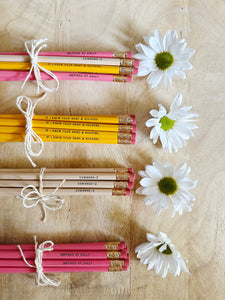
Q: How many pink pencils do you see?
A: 6